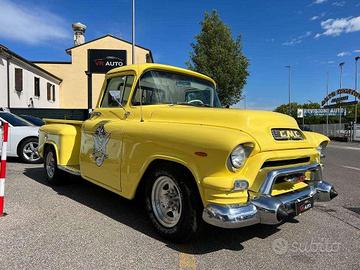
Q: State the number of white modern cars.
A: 1